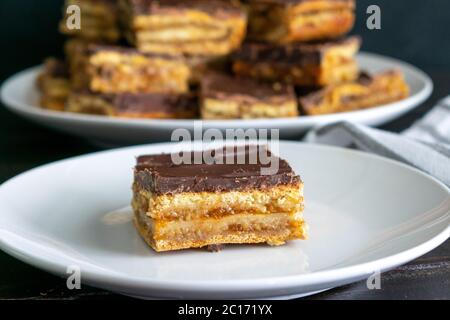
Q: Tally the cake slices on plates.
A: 10